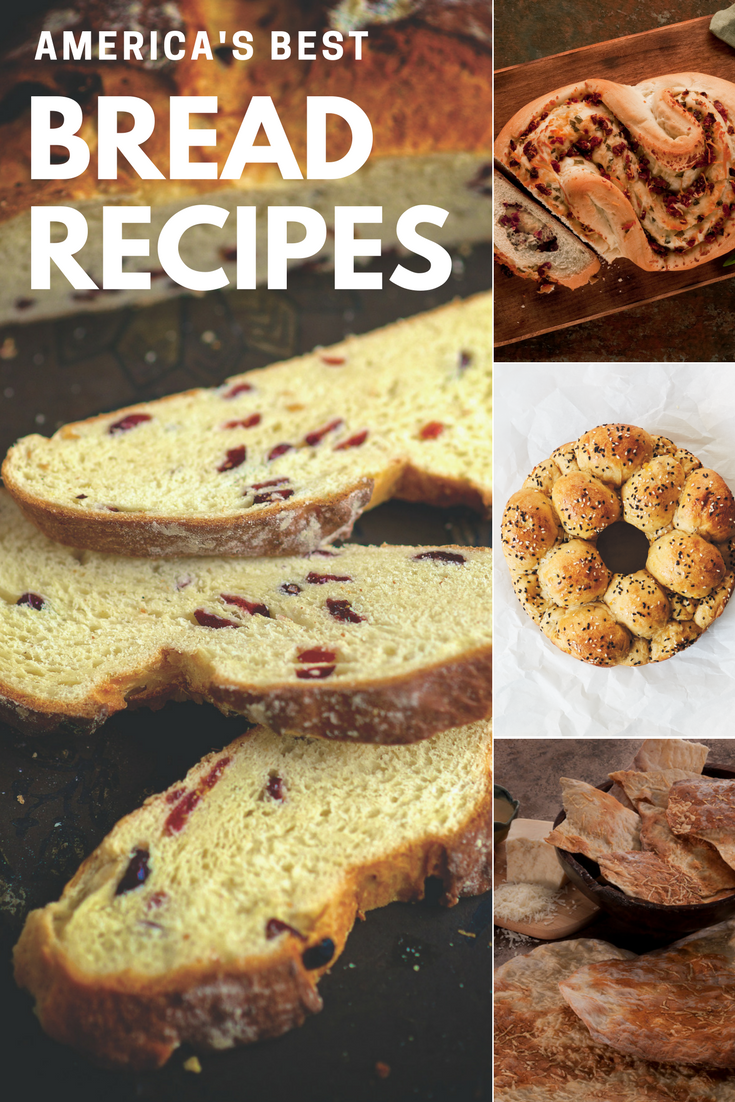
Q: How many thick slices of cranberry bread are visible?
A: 3